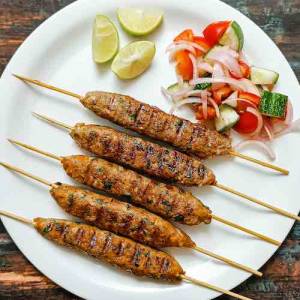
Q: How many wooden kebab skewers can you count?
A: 5